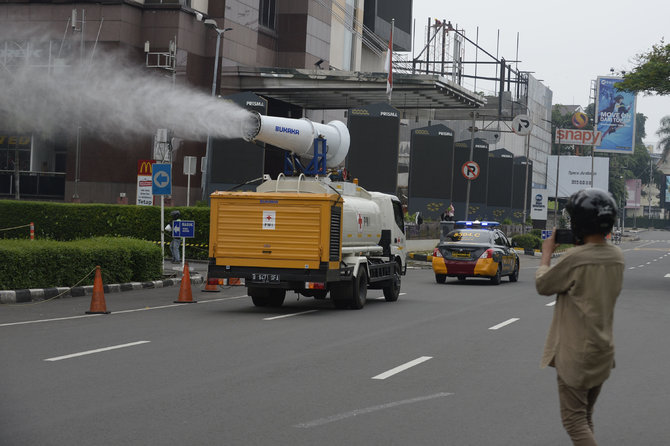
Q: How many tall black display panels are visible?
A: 6